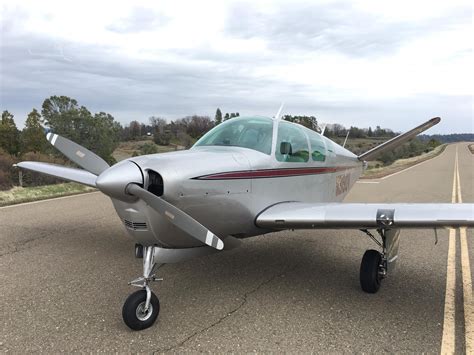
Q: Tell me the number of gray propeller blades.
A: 2